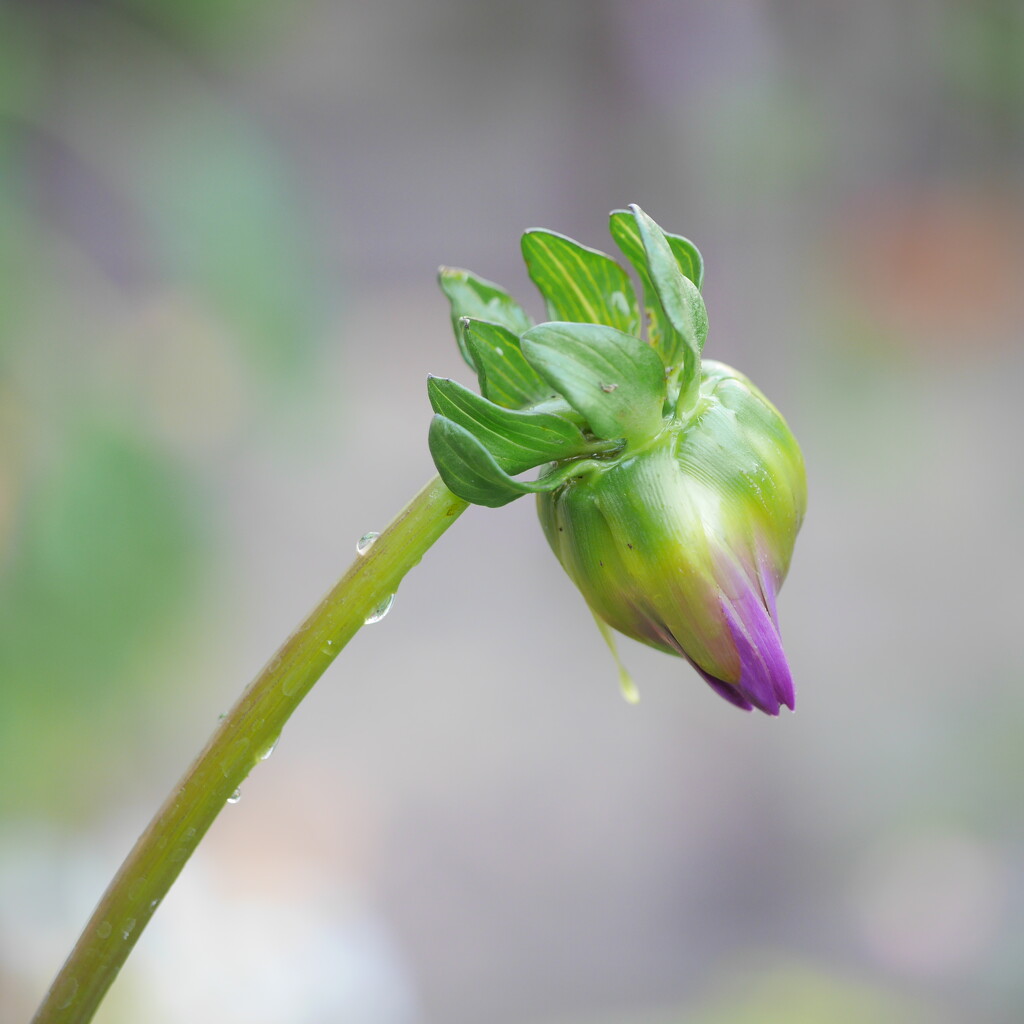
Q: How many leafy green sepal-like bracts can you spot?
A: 8